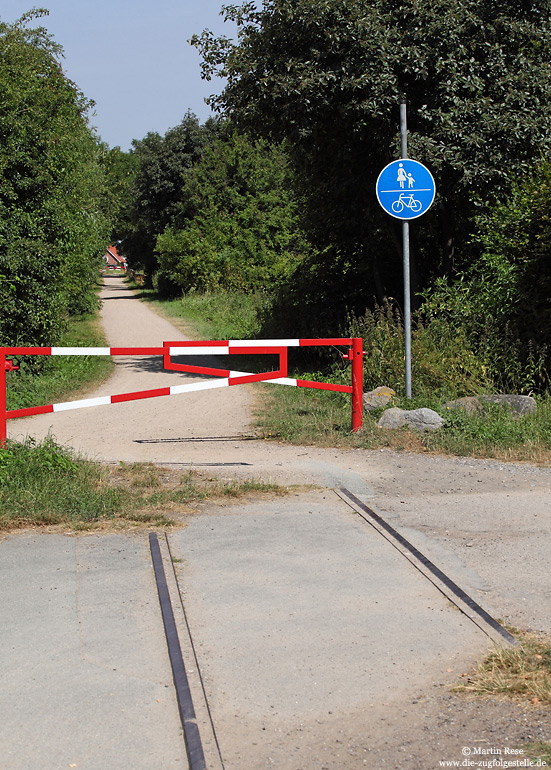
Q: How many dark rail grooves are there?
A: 2